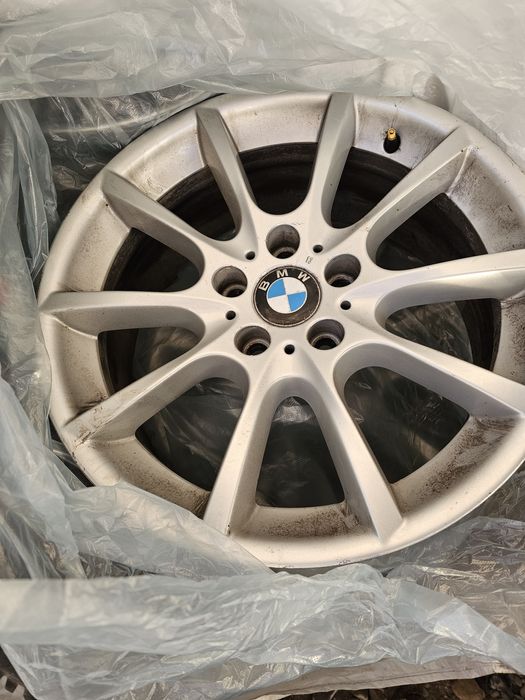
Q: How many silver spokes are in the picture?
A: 10